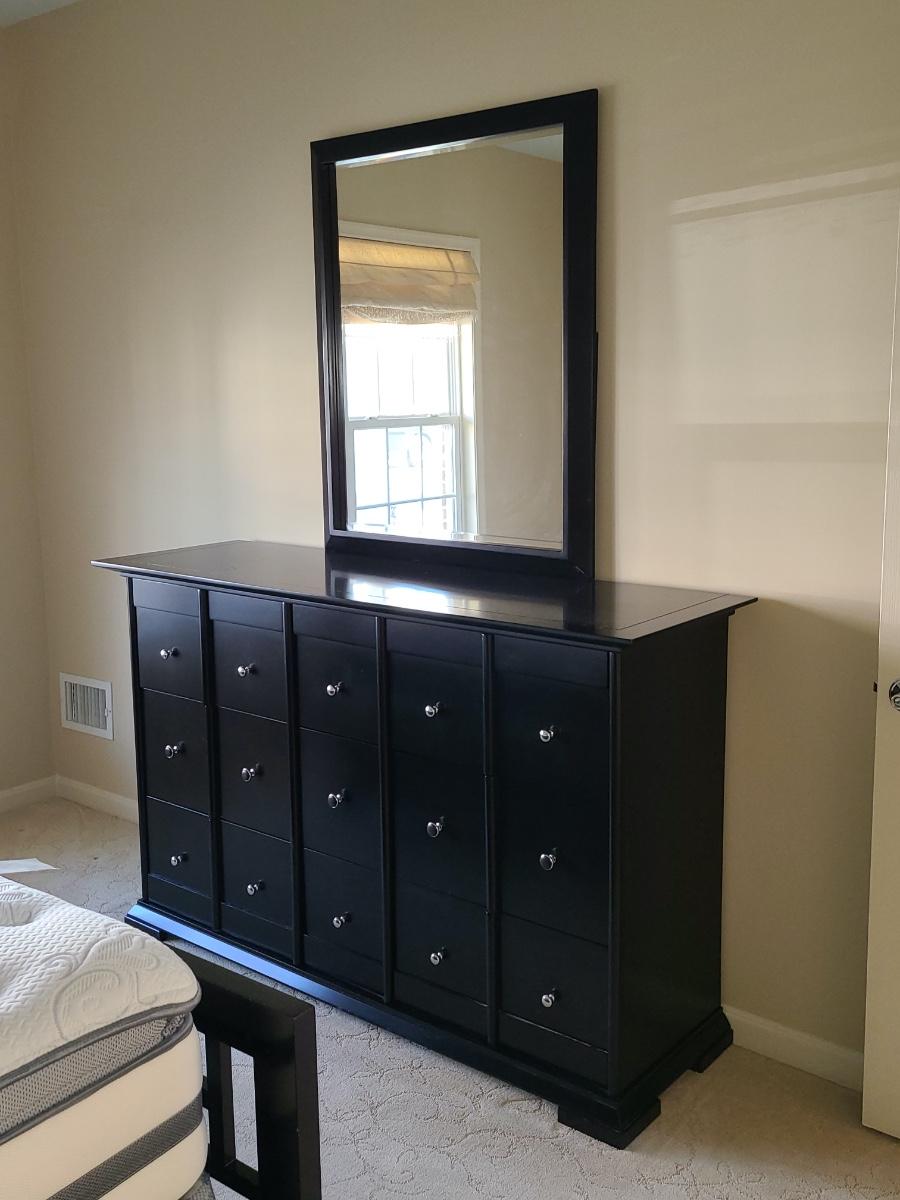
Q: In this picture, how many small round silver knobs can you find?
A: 15